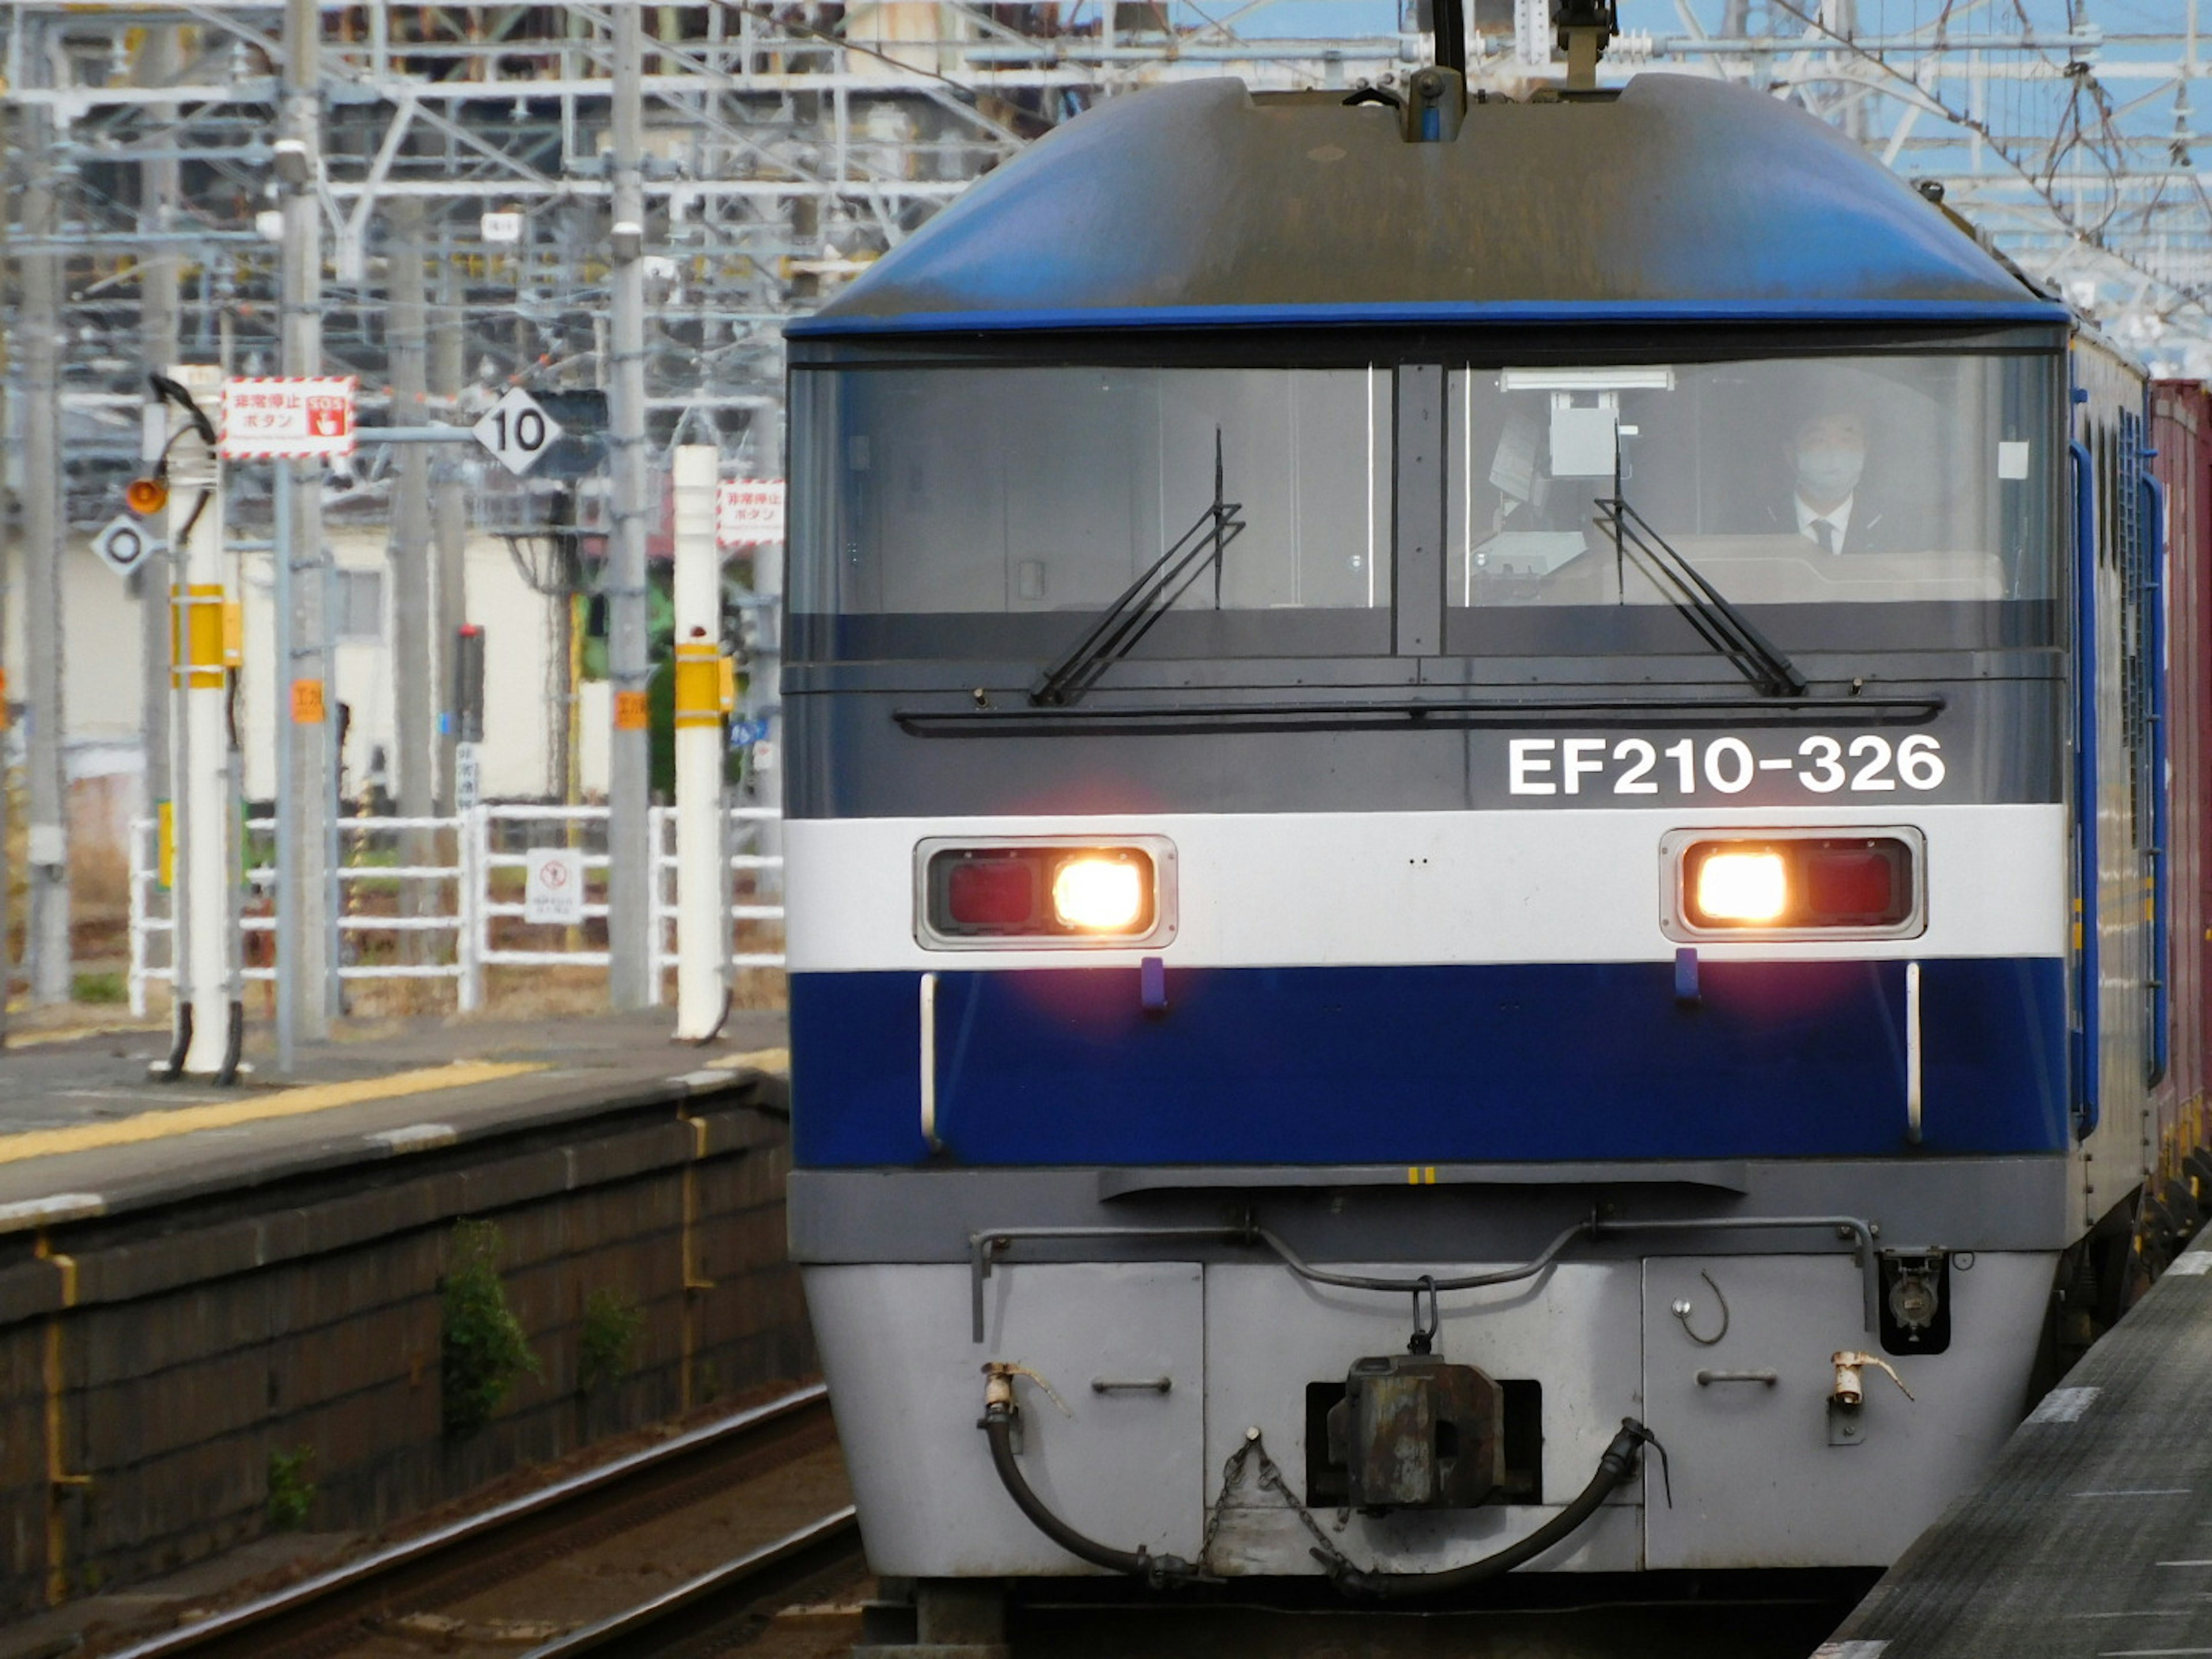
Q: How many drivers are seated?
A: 1